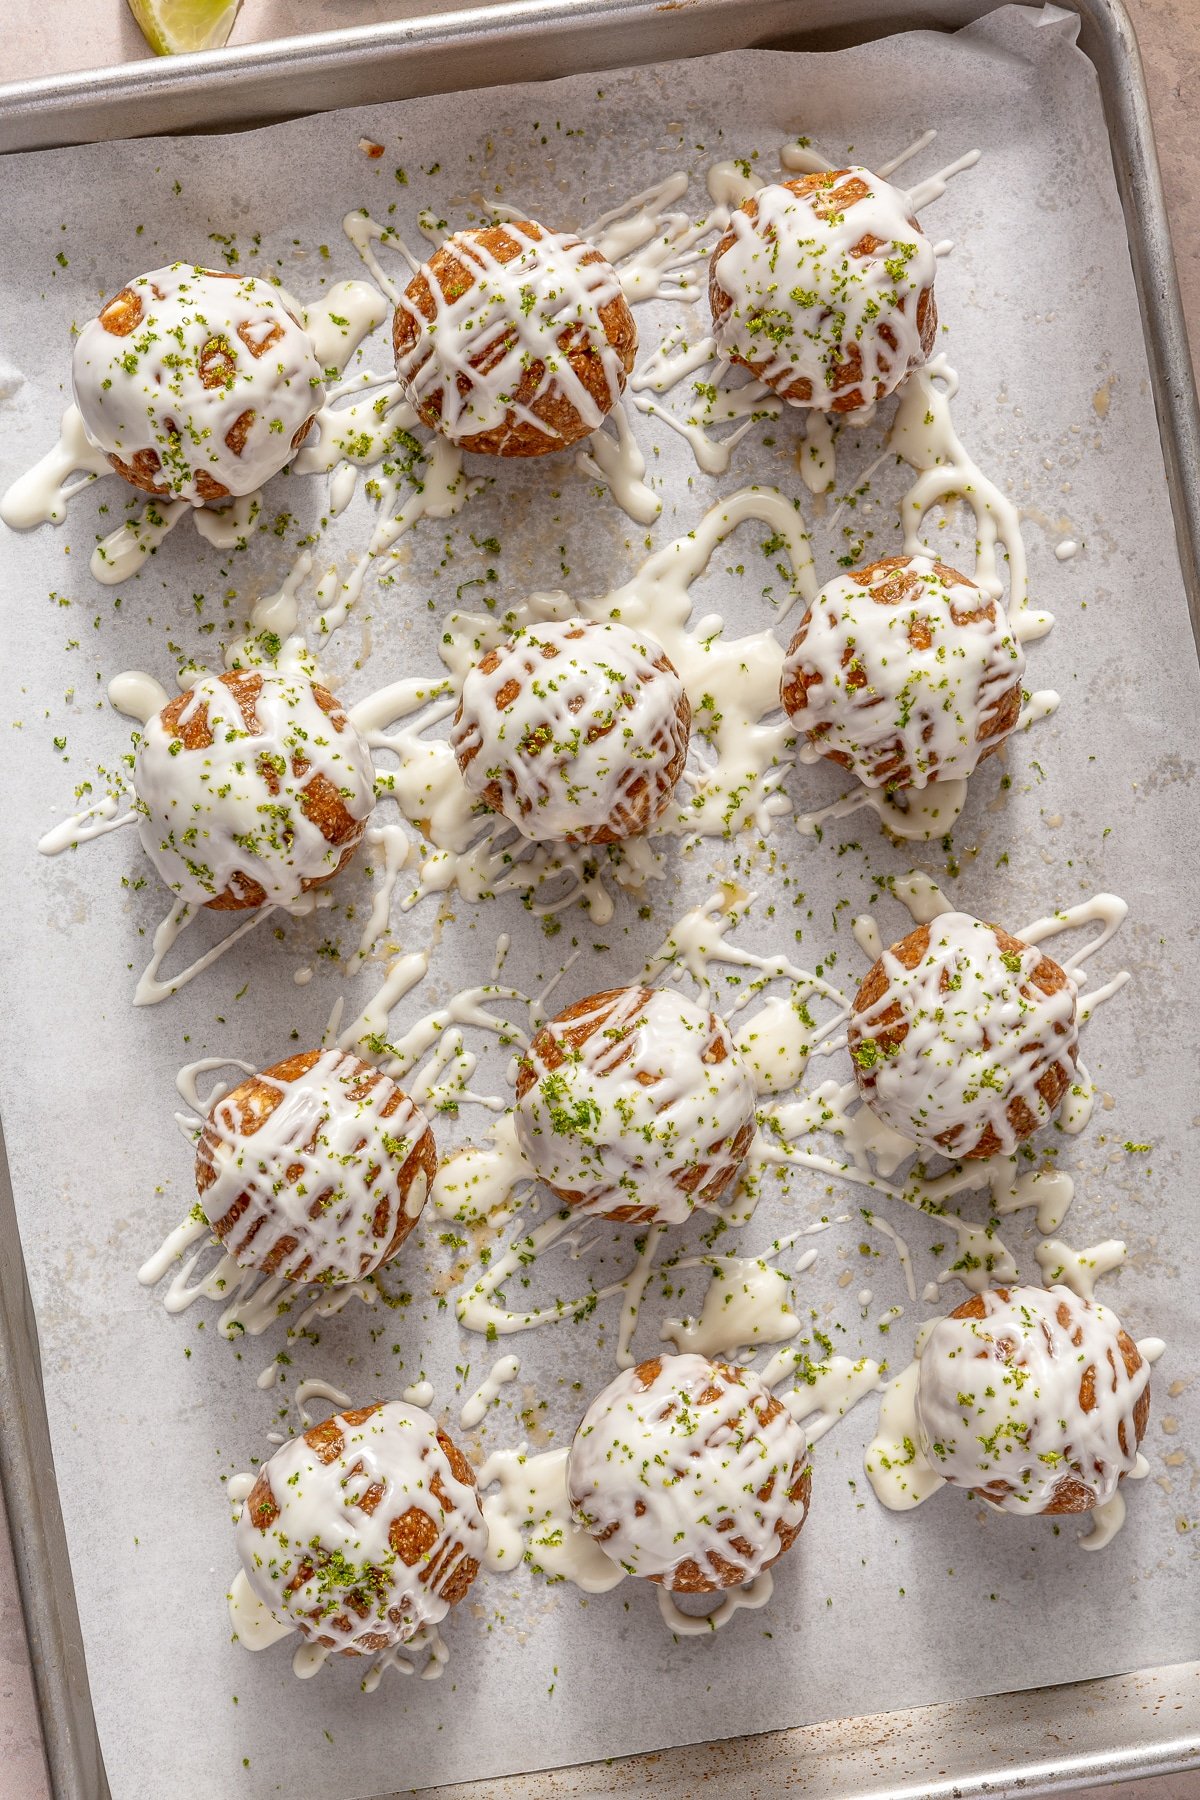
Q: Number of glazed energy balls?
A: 12